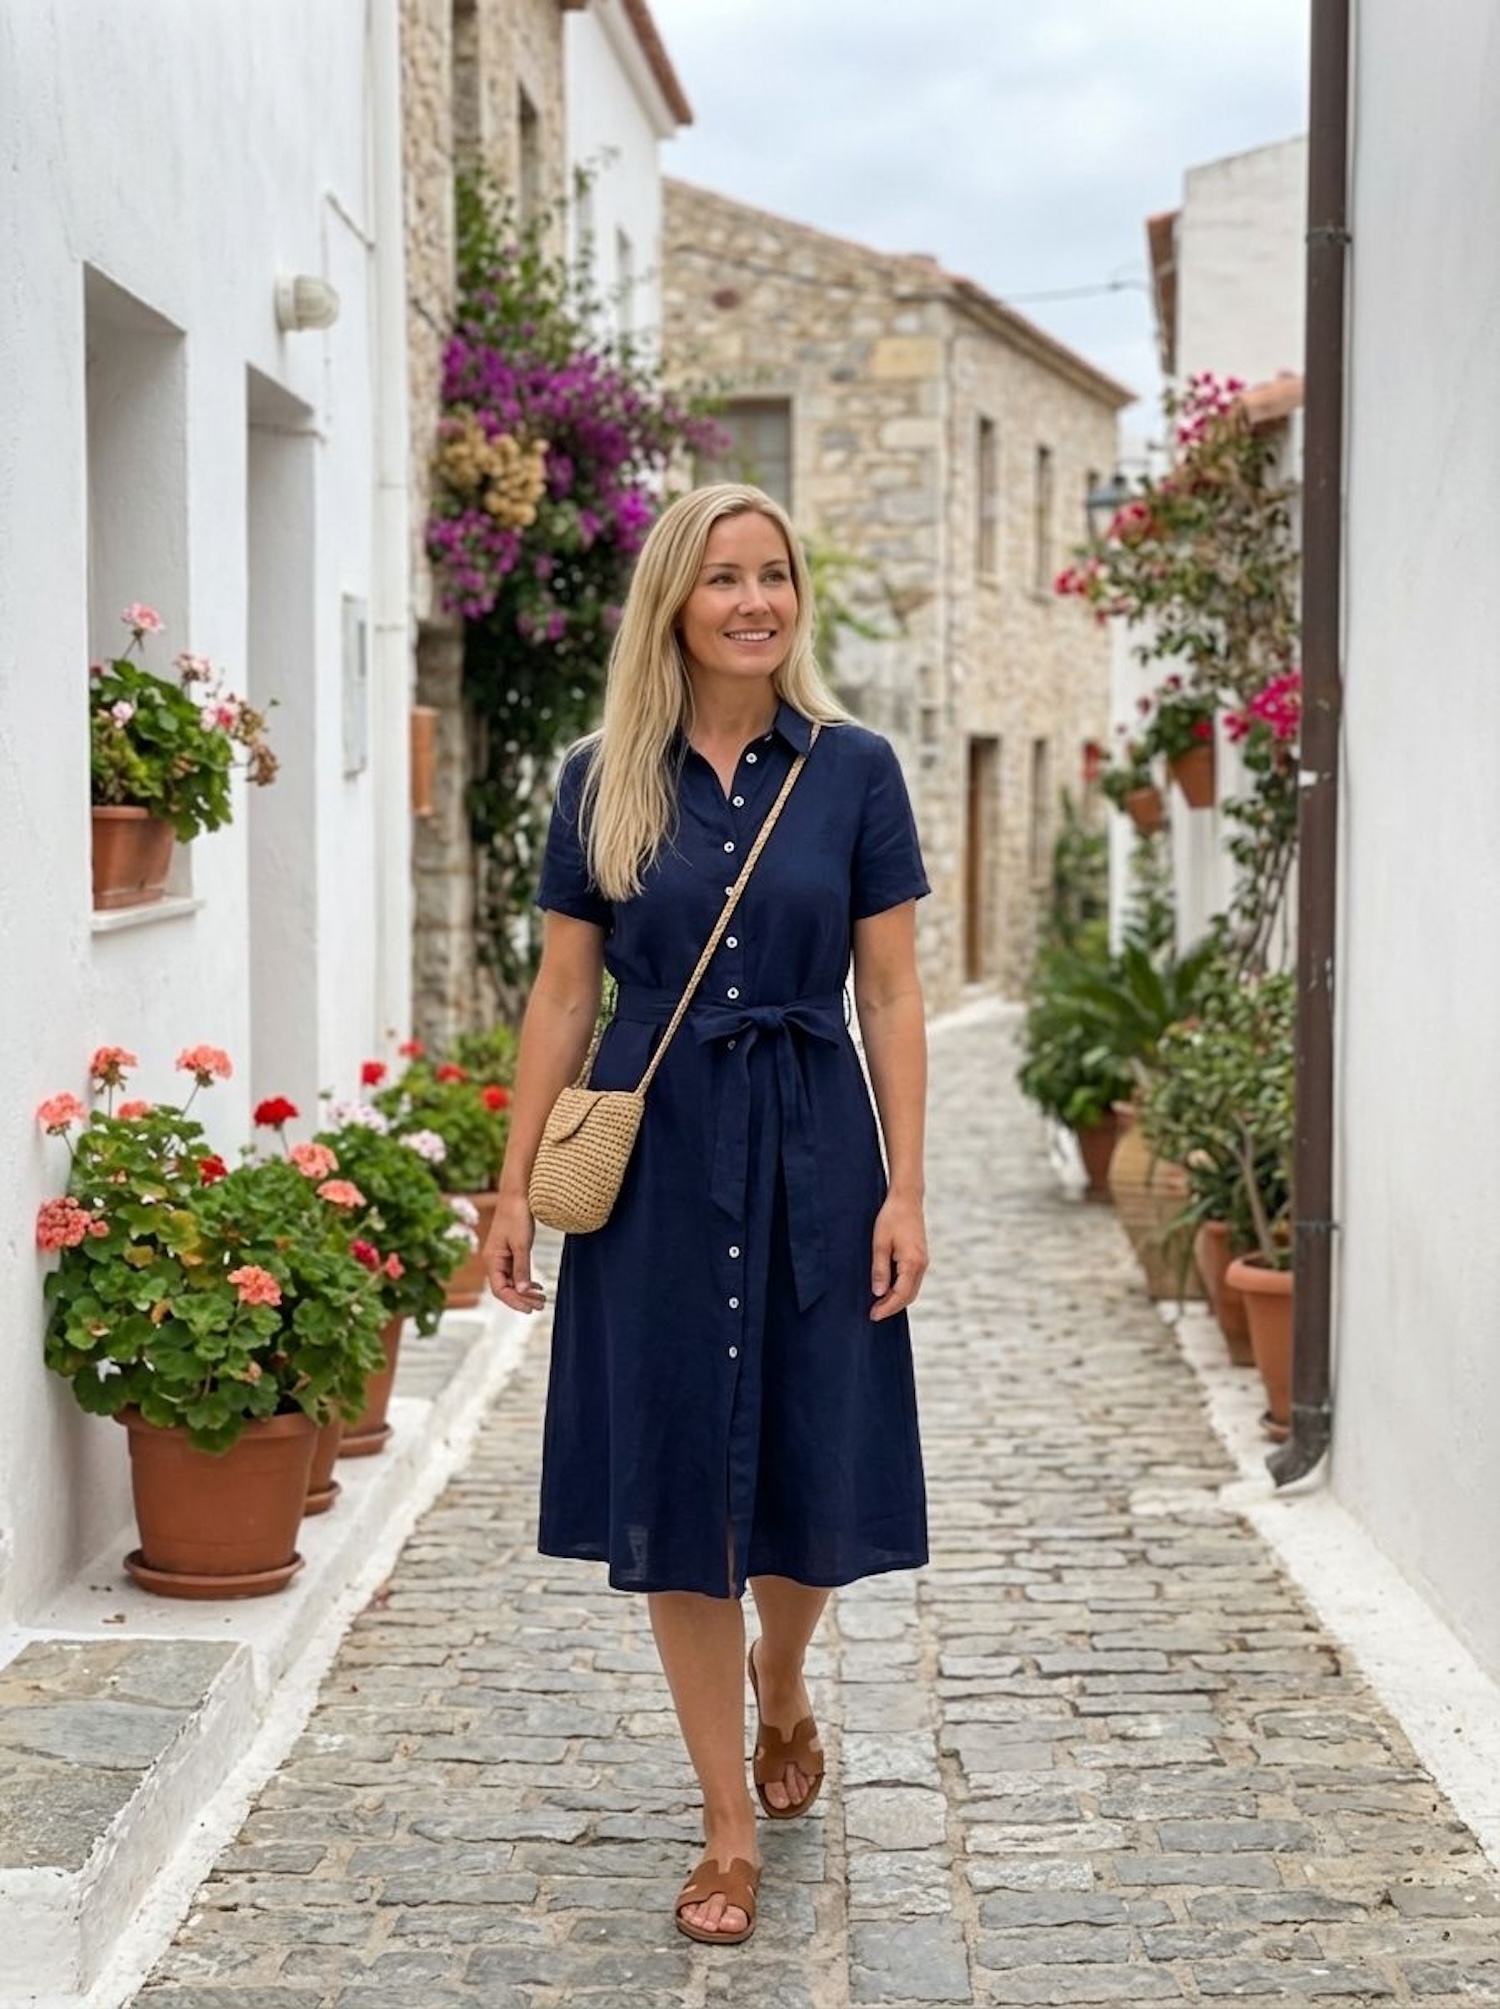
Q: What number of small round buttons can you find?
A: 10